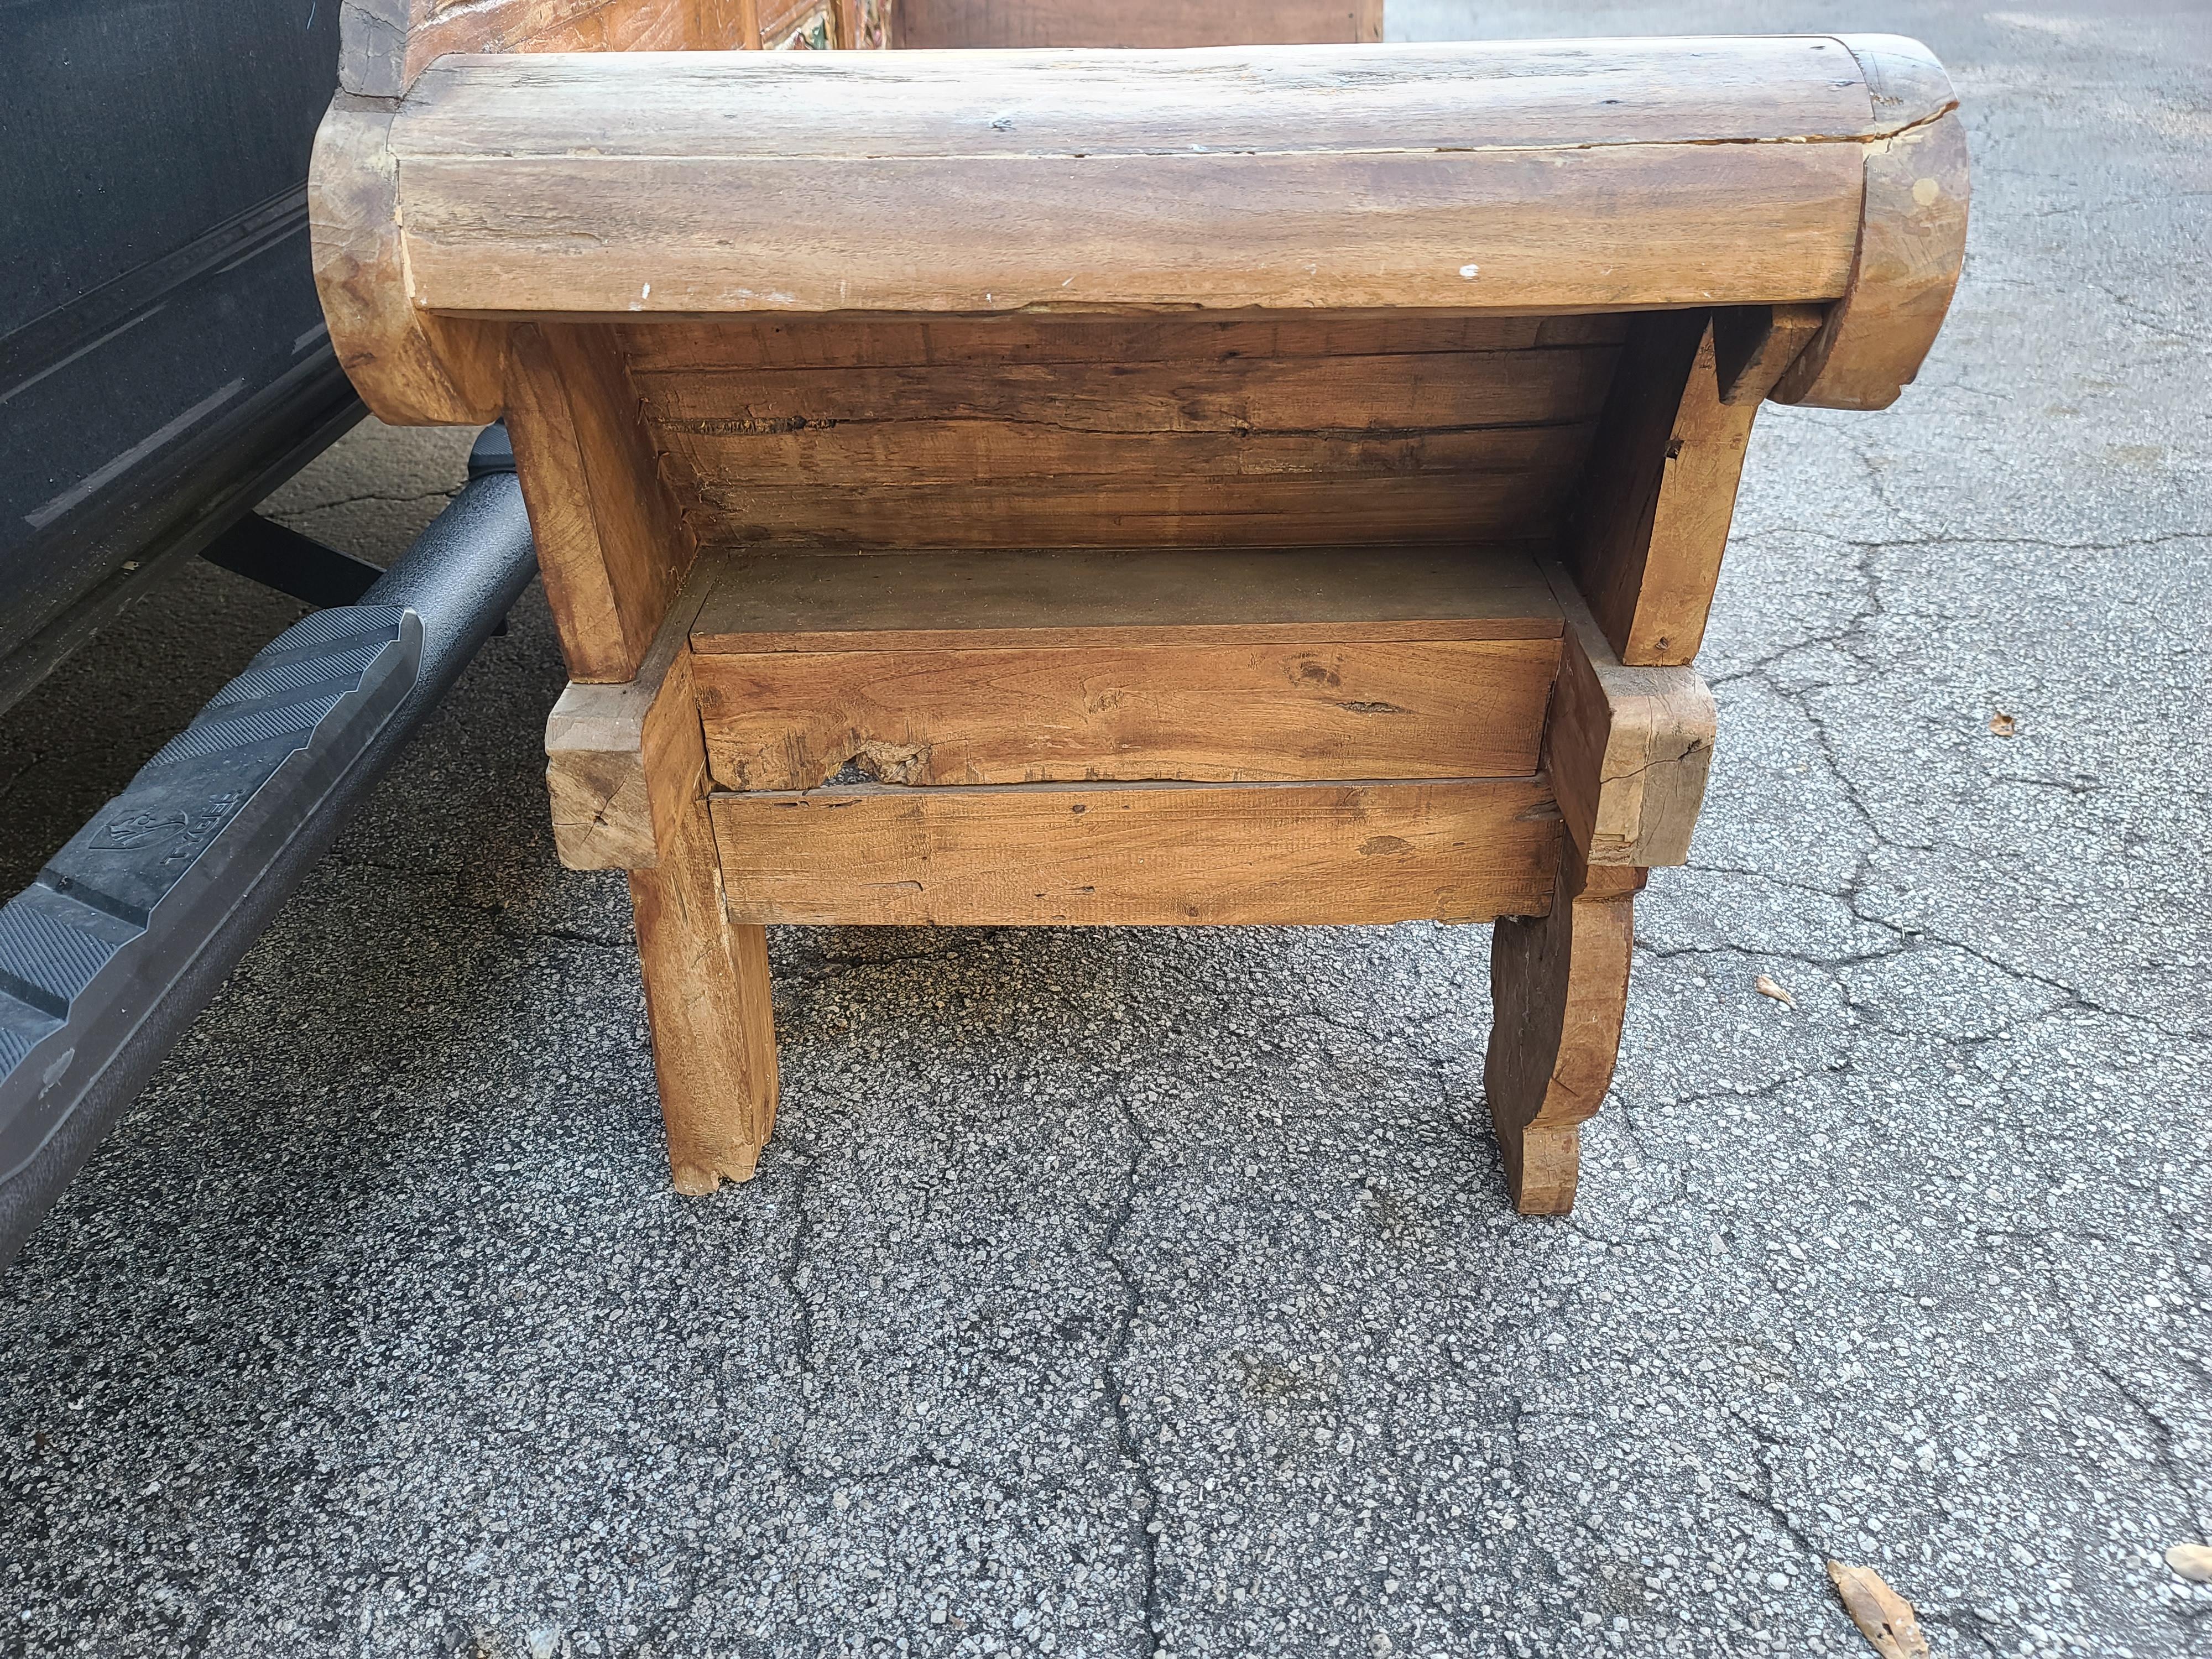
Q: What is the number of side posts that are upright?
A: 2